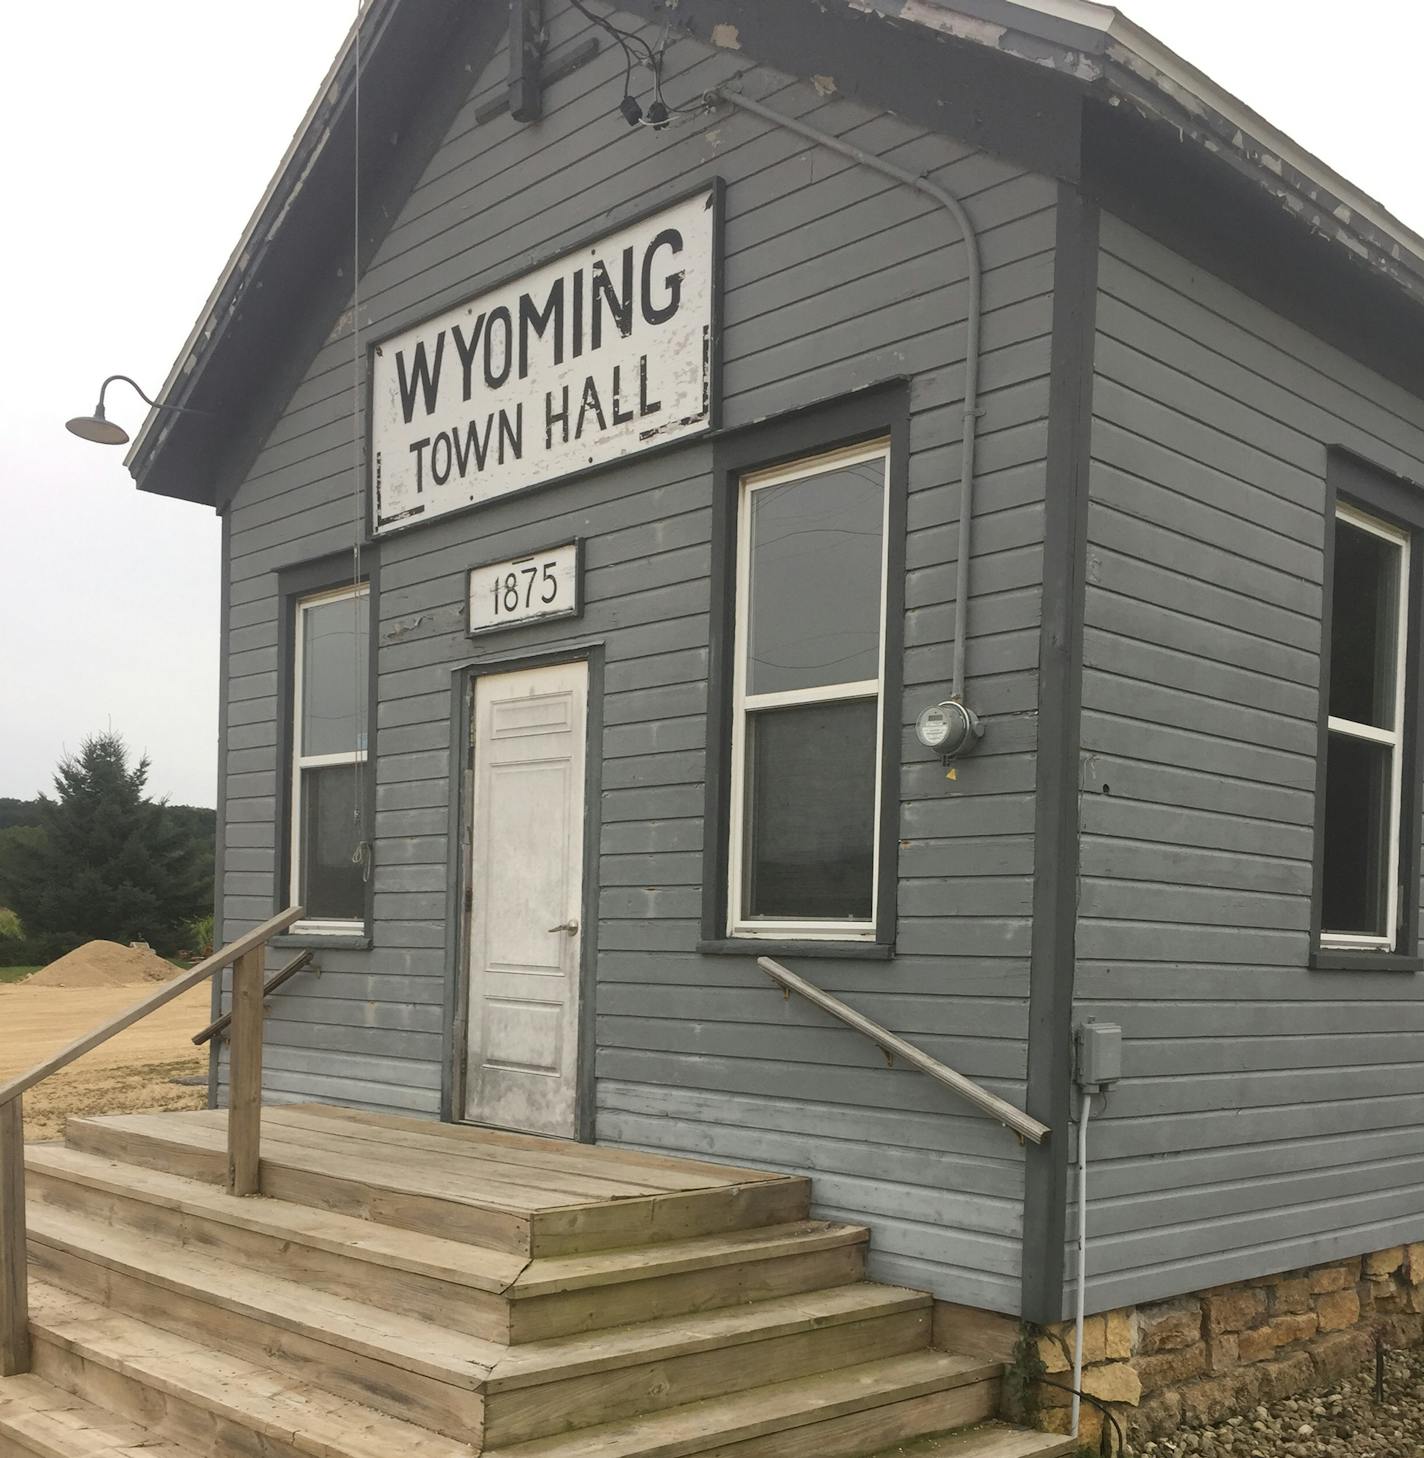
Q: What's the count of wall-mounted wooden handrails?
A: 2